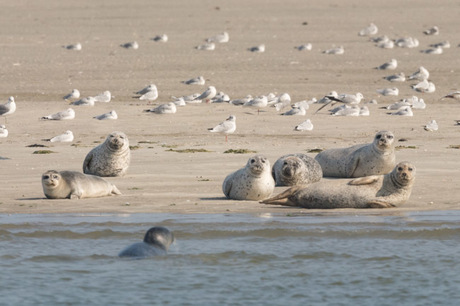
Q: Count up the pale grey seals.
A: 6